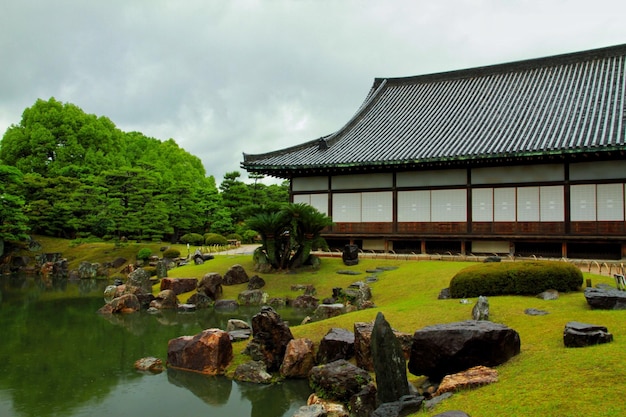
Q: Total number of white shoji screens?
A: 12